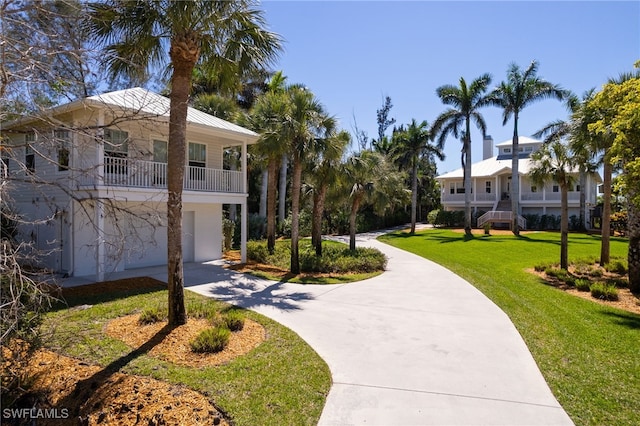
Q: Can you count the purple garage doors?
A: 0